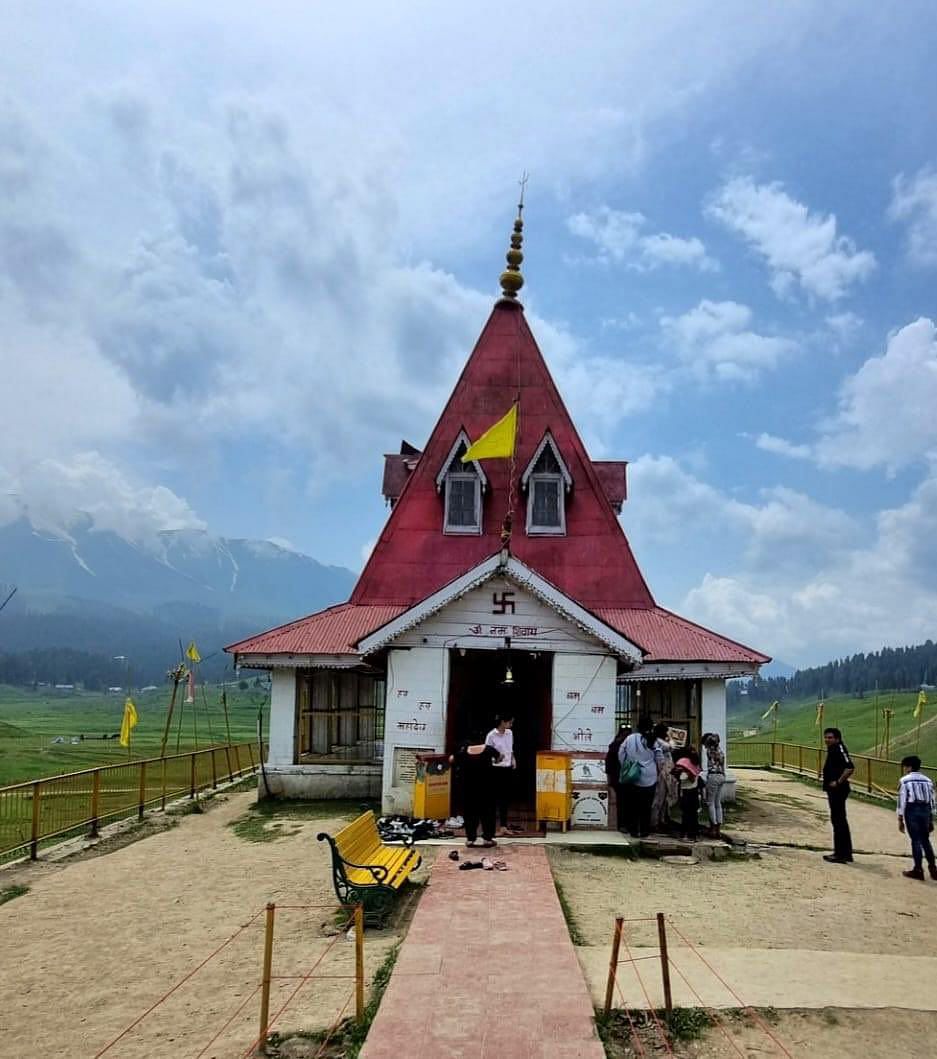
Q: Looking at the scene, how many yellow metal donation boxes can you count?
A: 2